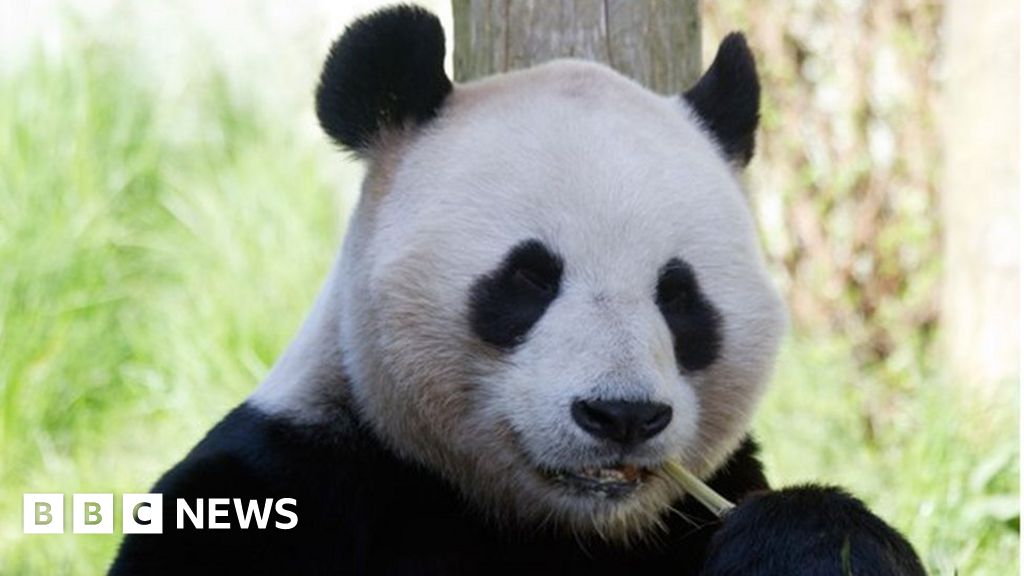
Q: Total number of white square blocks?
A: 3